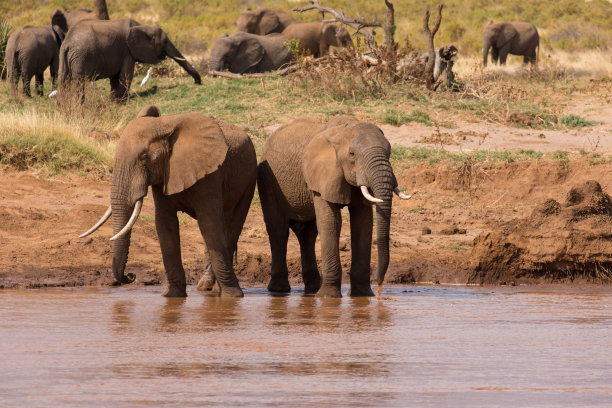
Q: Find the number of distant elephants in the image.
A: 7